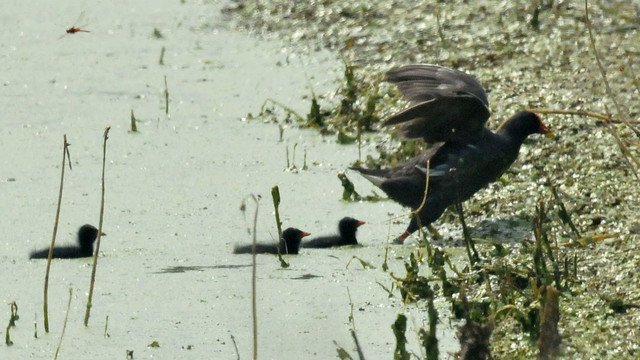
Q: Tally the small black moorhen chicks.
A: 3